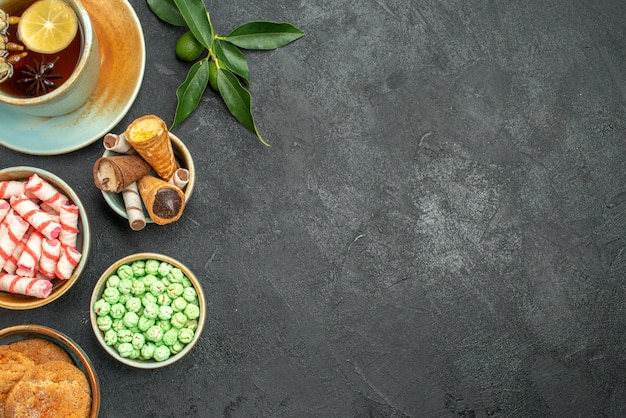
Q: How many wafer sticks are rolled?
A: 3